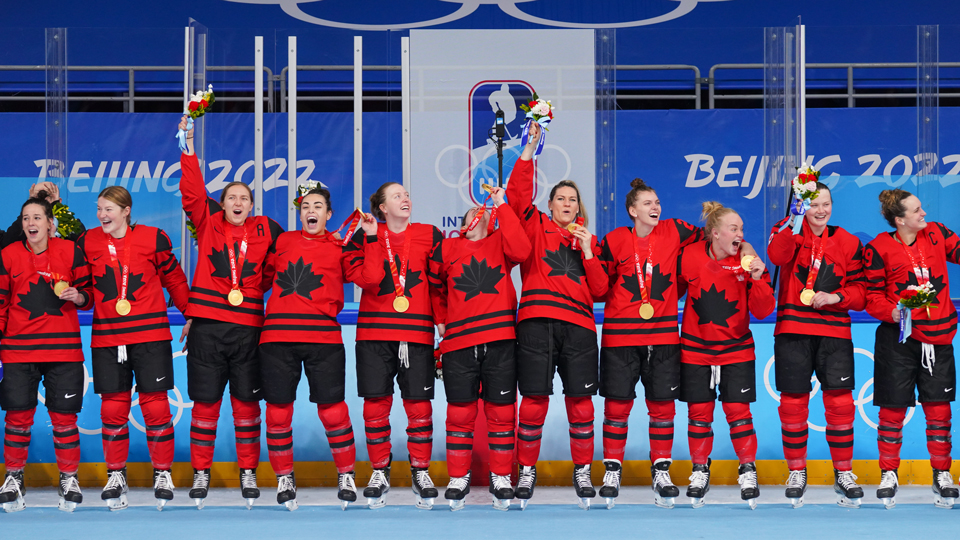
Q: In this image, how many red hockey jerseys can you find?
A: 11